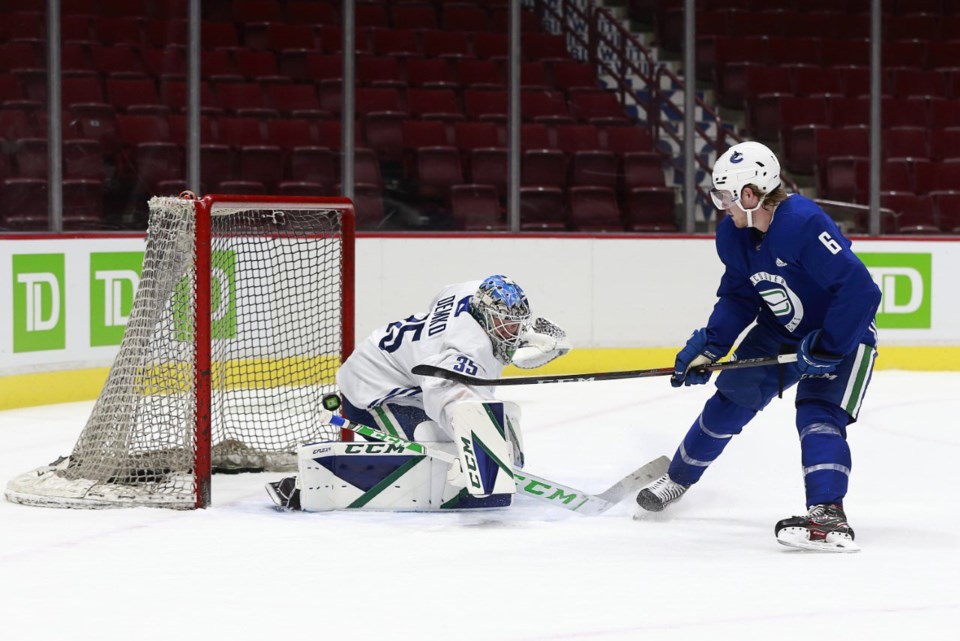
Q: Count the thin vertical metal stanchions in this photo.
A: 6